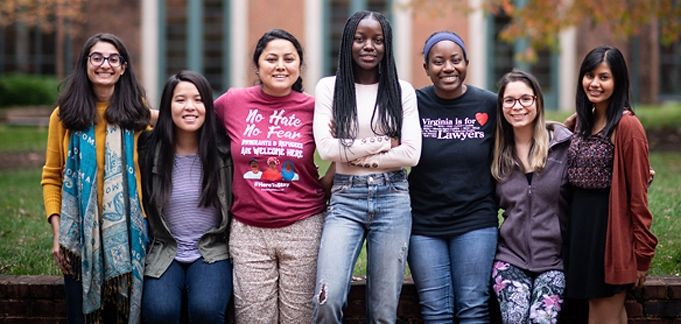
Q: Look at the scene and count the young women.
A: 7